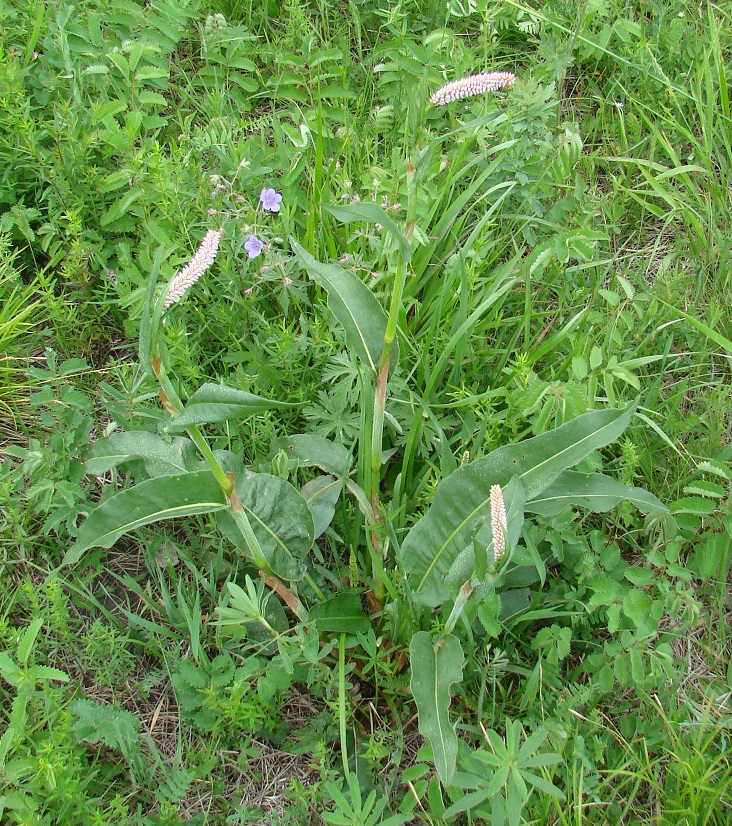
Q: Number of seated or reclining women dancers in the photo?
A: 0